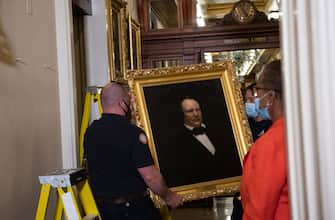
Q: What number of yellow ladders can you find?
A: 2